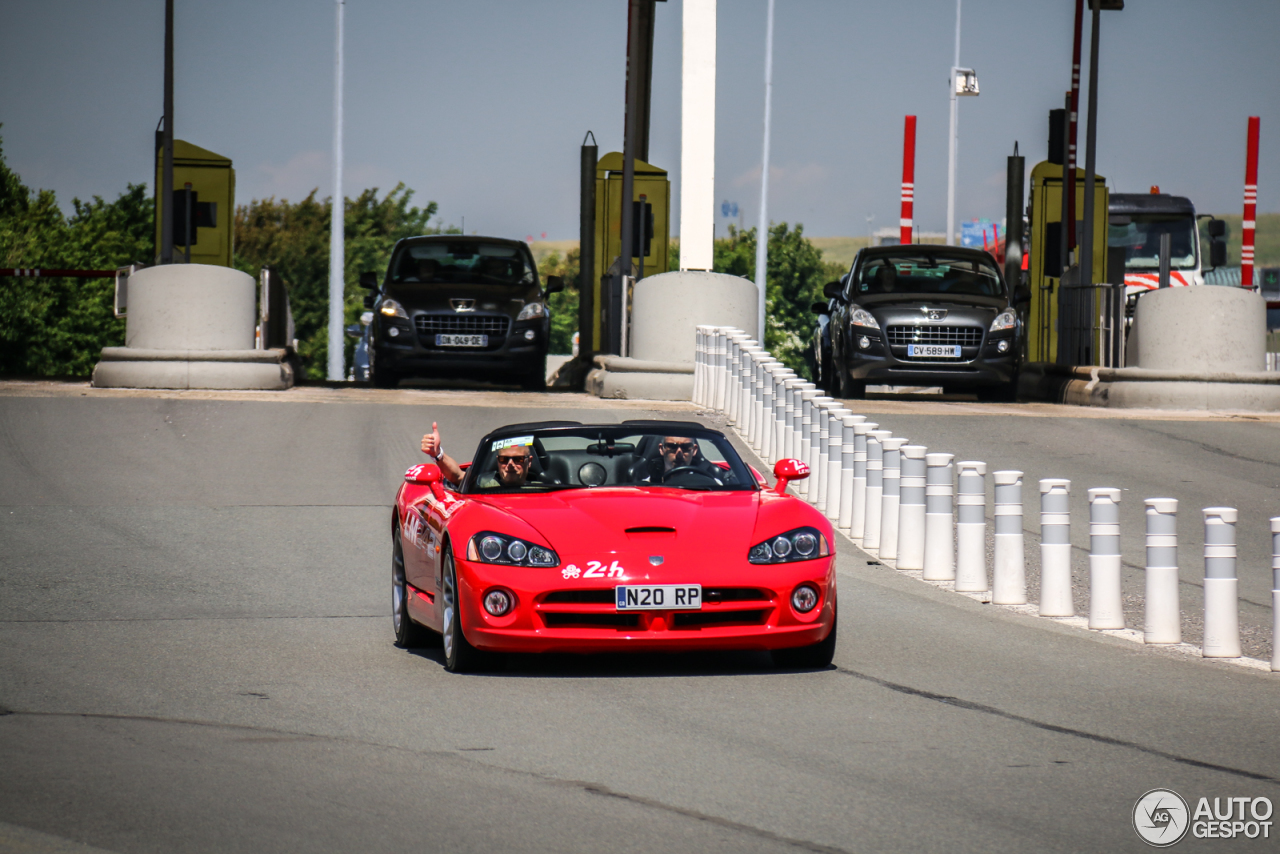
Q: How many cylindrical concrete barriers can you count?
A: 3